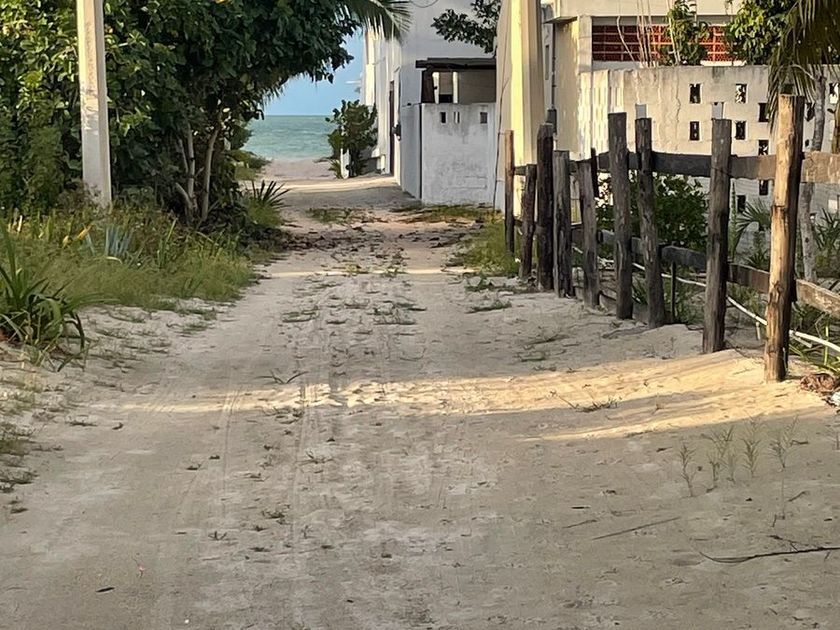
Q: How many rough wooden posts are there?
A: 9